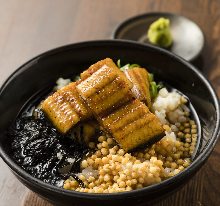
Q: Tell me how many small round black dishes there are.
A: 1